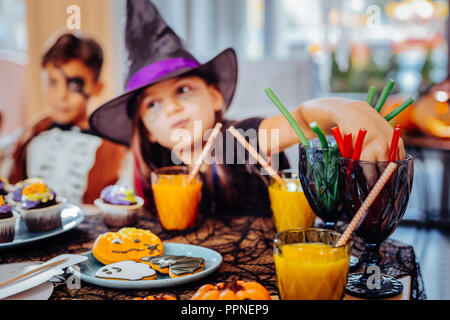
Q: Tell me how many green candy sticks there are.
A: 5